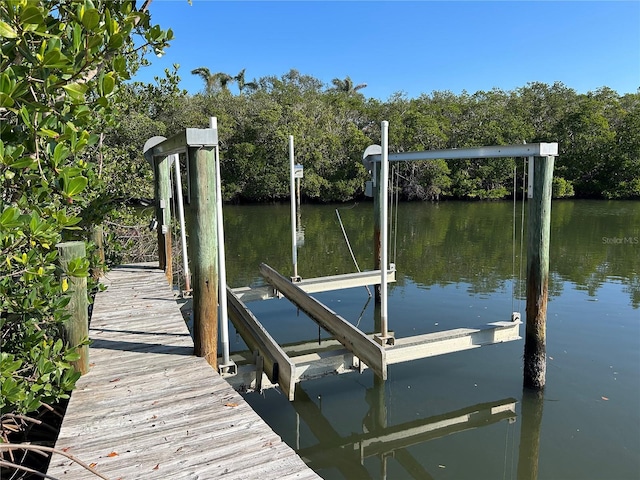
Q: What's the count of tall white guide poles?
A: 4